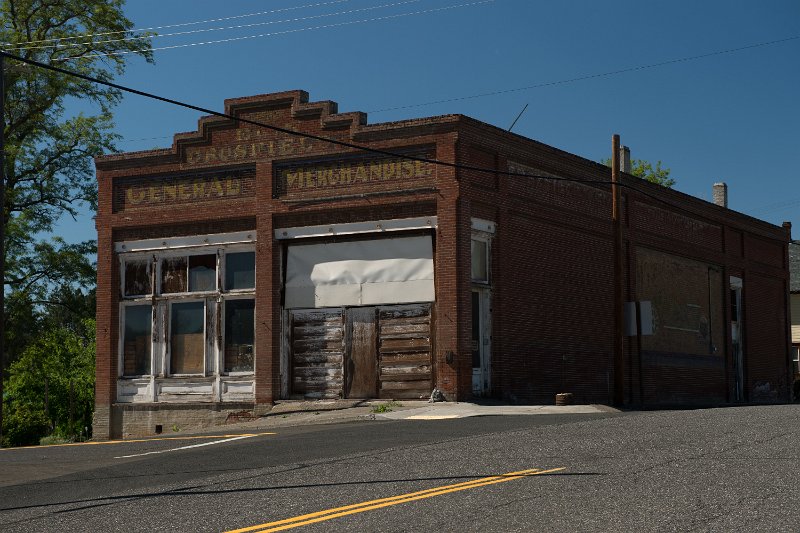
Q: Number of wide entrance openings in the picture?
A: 1